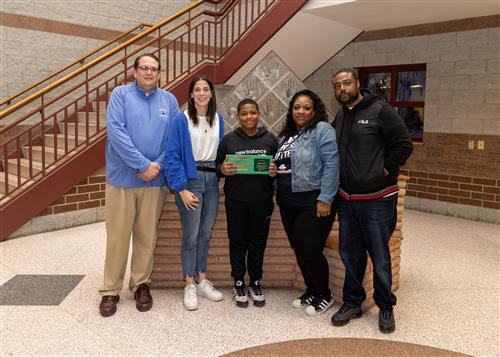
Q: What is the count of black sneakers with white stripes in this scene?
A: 2